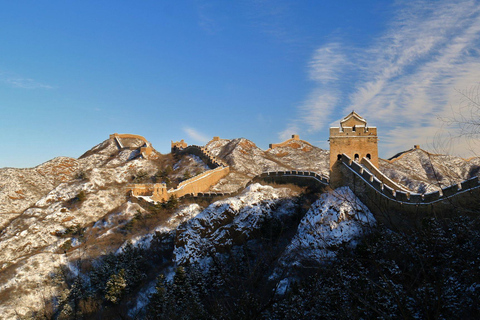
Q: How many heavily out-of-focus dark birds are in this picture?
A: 0